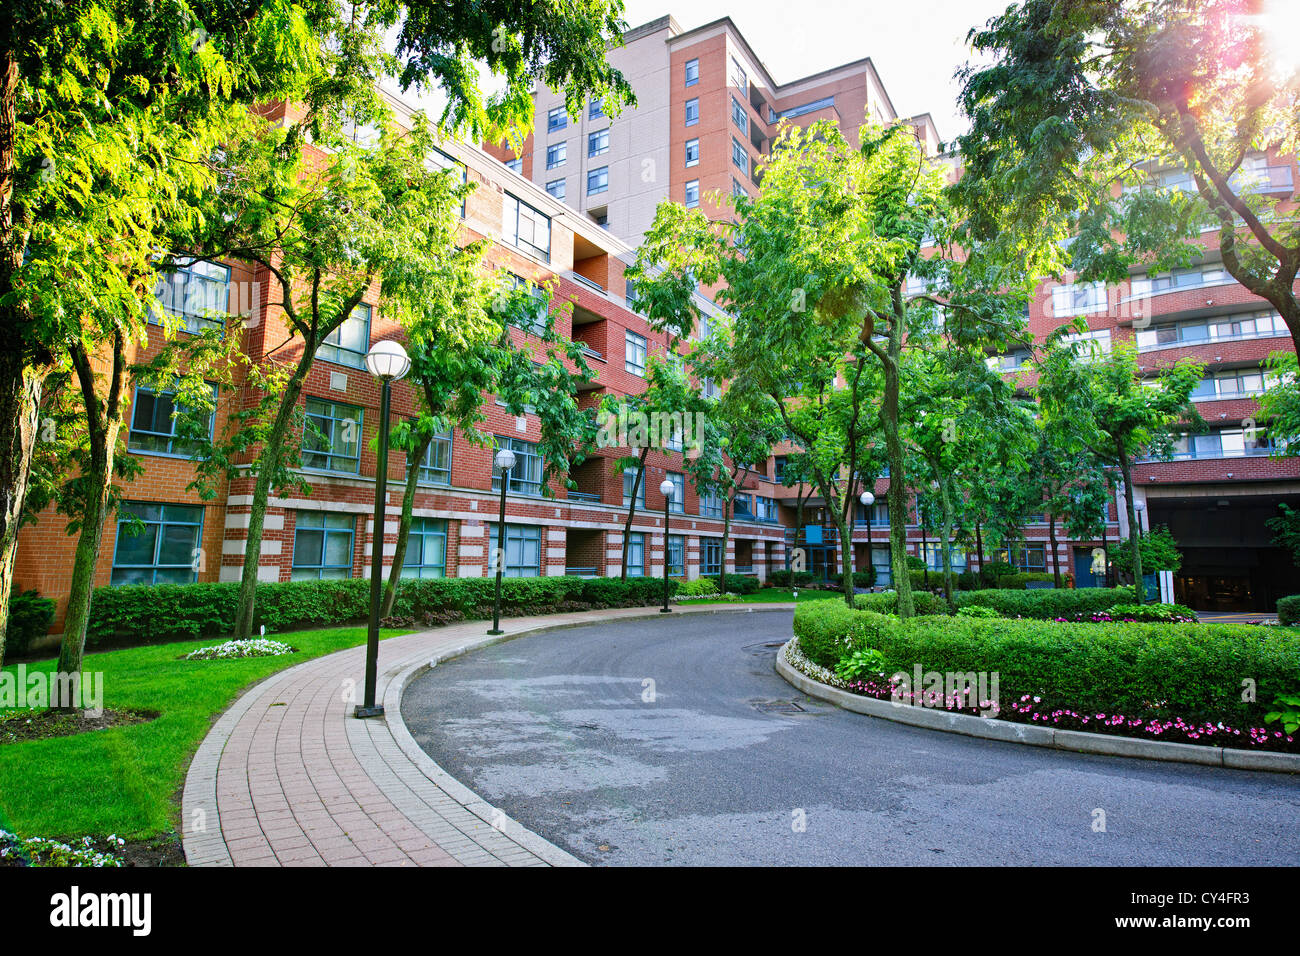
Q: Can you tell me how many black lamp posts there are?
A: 5